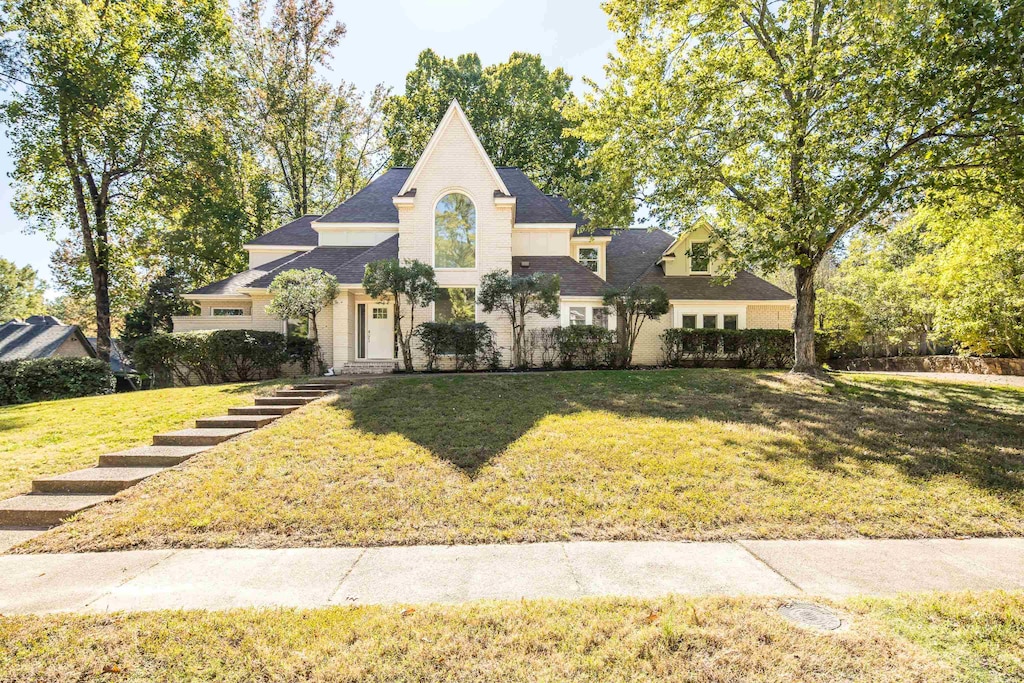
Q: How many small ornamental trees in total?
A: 4